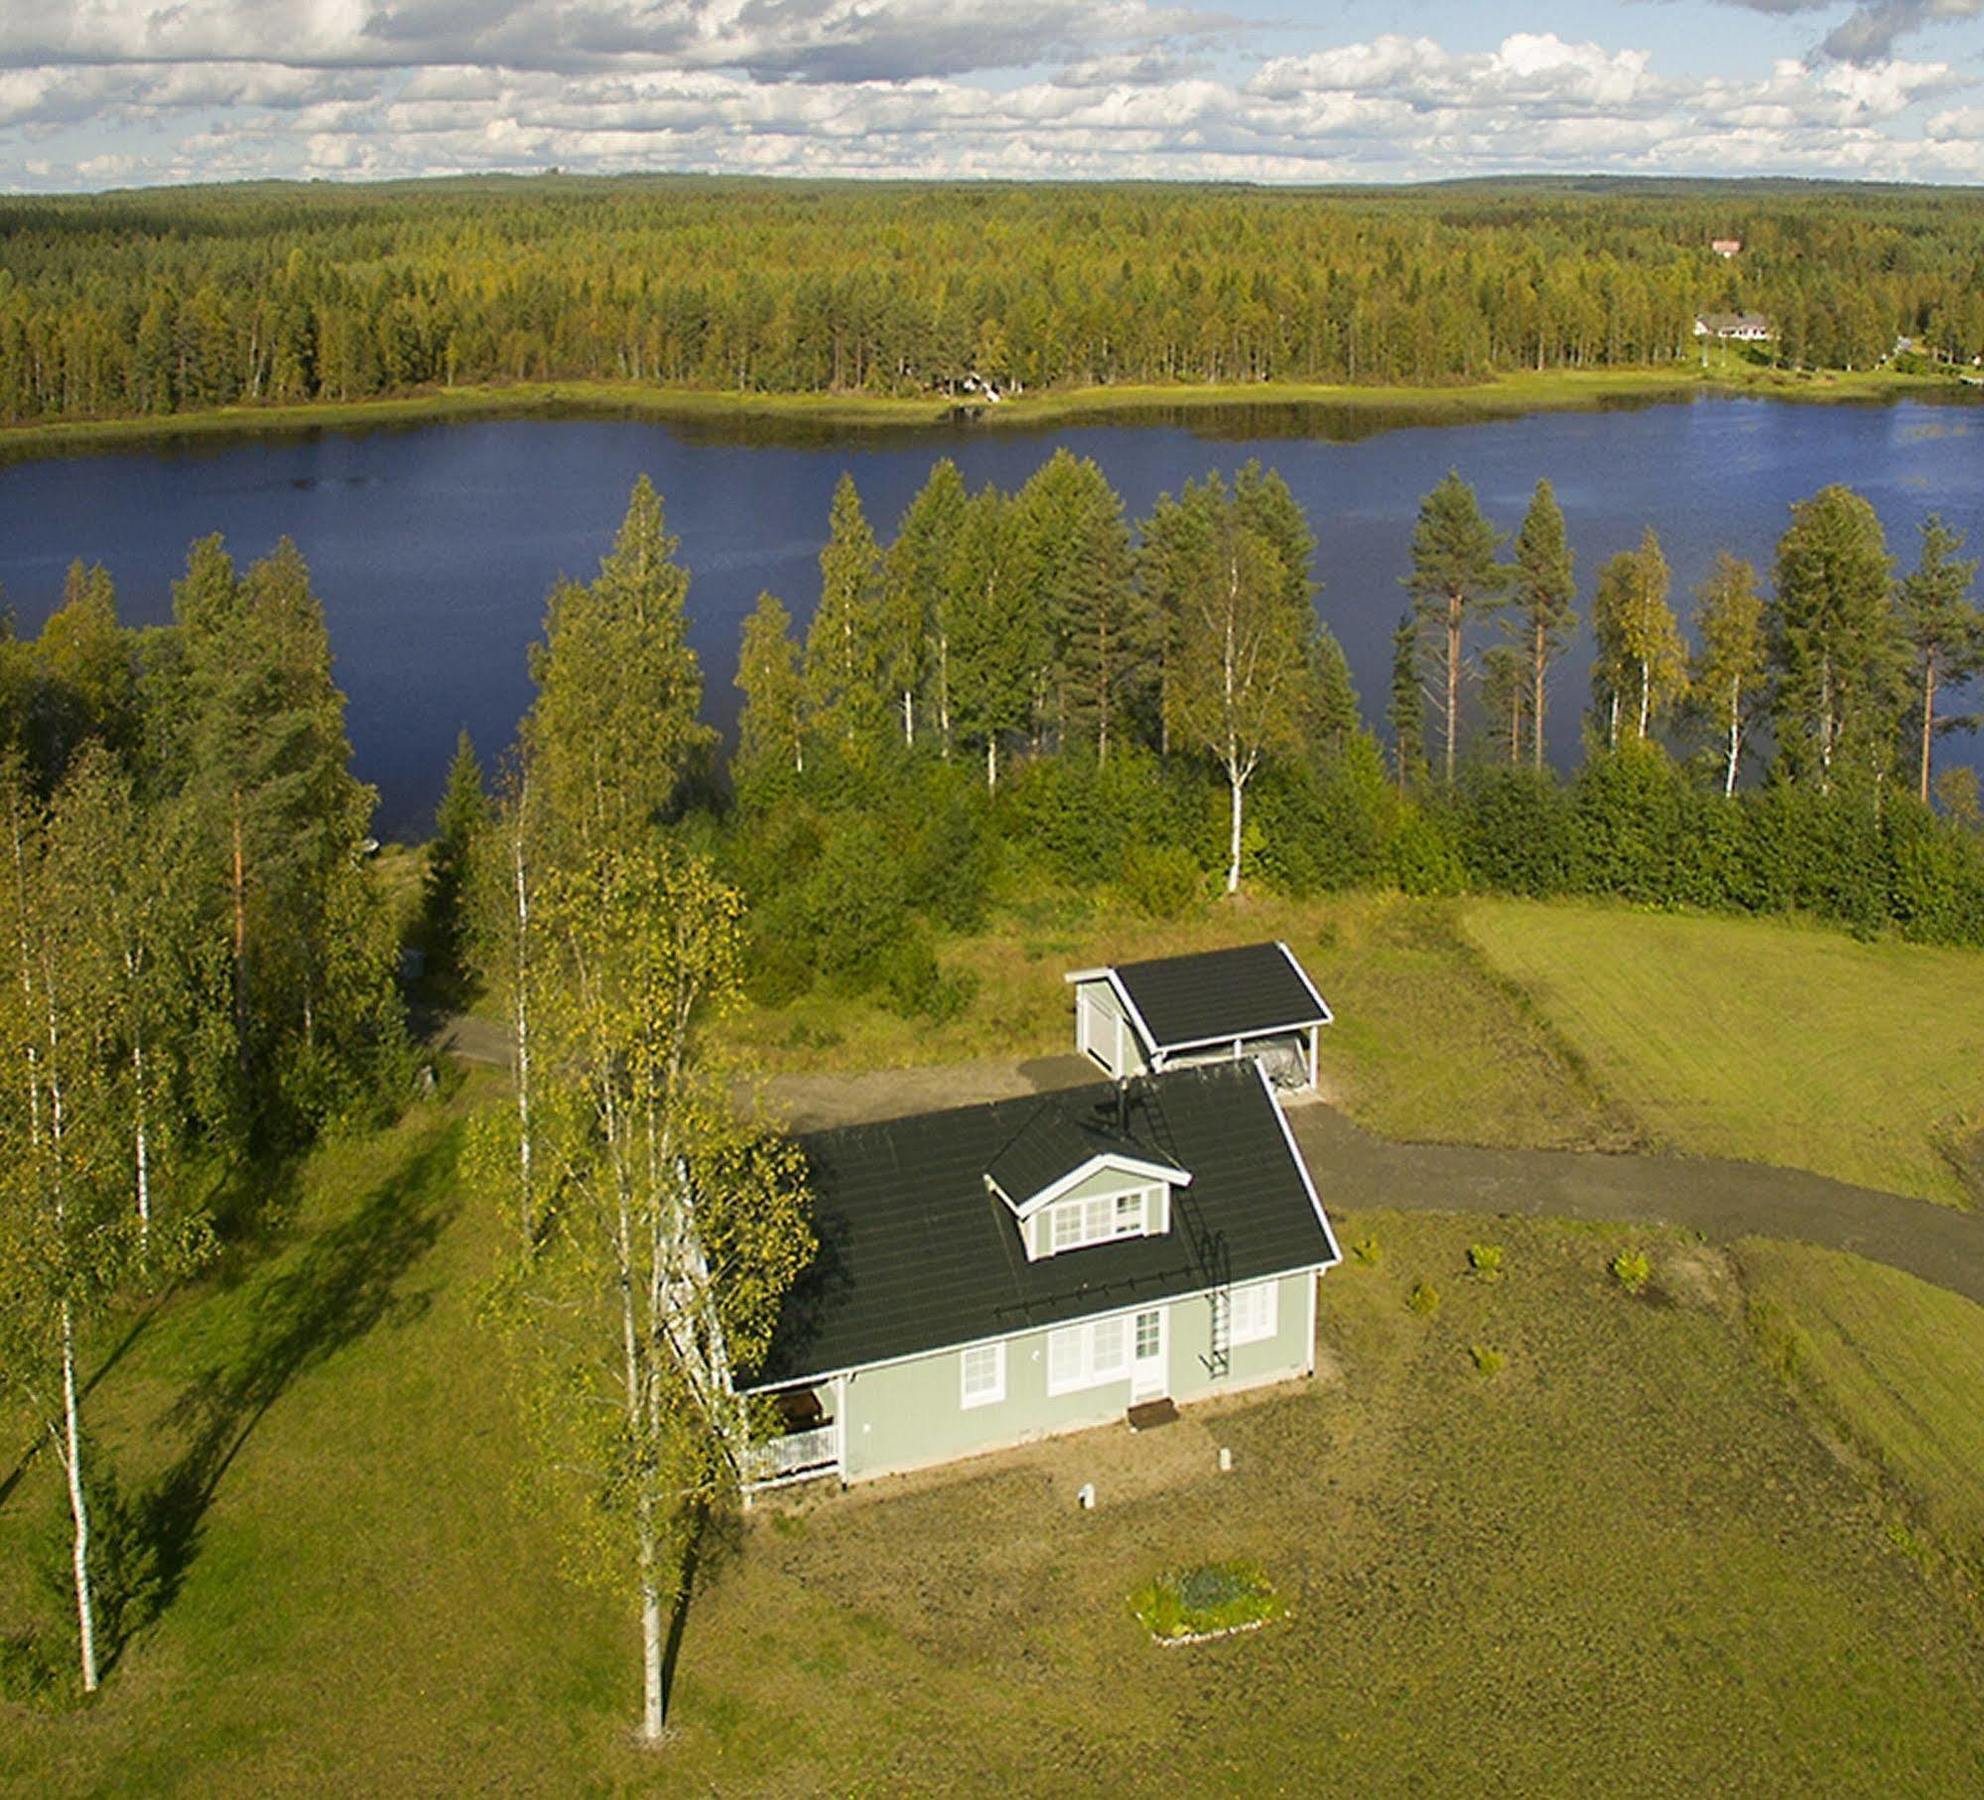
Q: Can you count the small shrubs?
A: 5